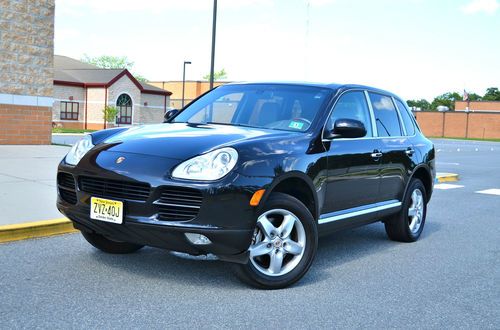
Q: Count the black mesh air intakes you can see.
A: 3